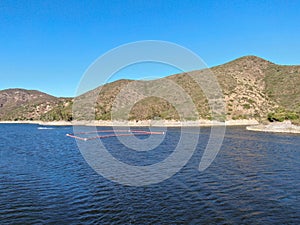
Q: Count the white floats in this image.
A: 4